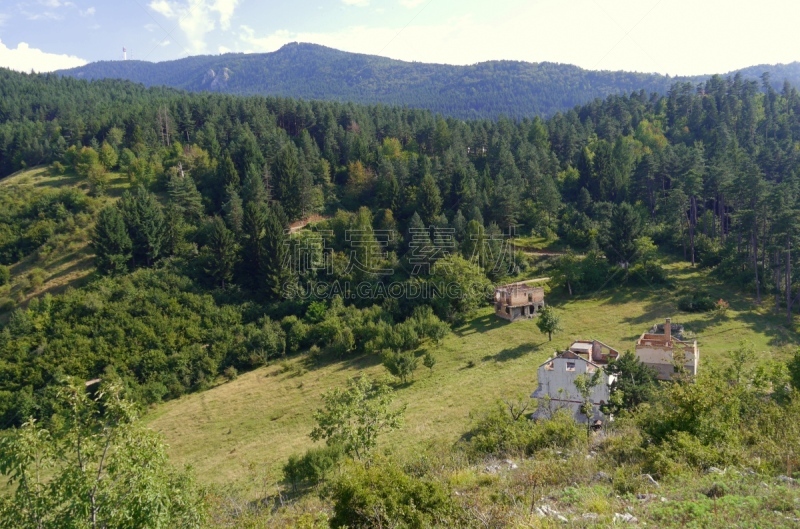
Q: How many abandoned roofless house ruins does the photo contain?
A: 3